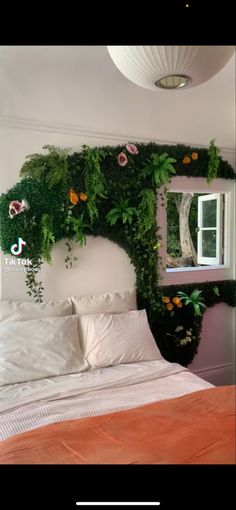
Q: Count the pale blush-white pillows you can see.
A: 4